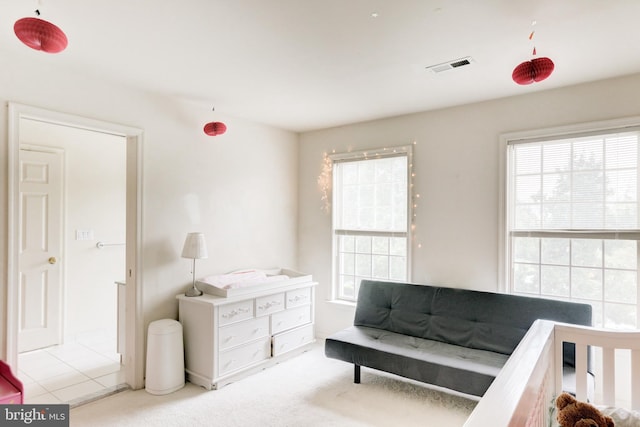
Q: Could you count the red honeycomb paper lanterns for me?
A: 3